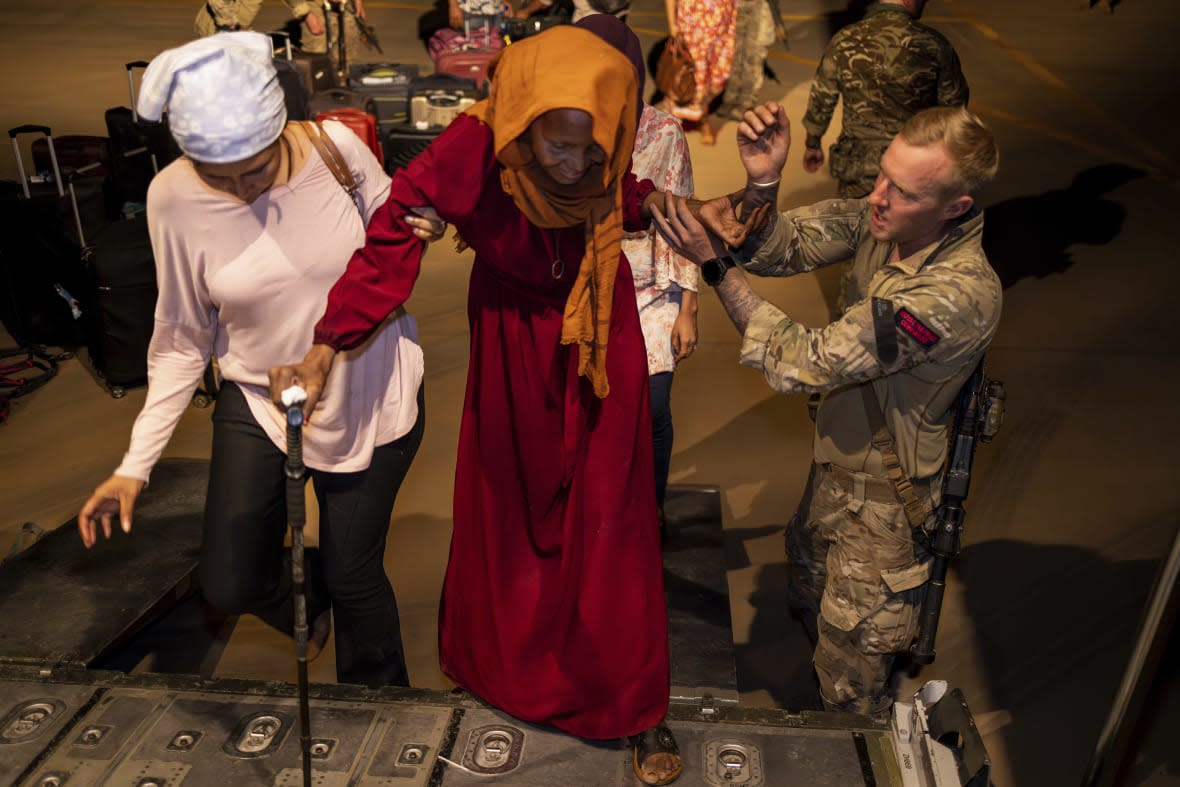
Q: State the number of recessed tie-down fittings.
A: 4